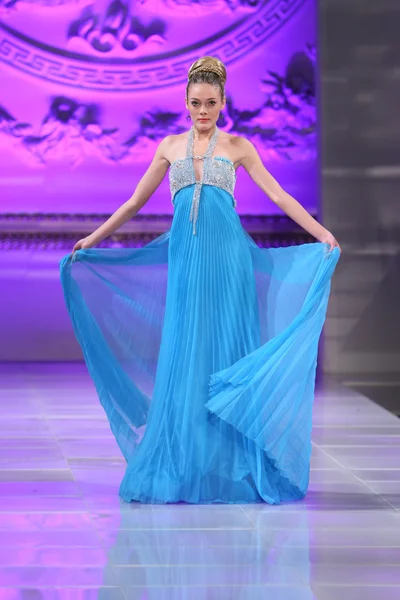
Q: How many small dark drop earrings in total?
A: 2